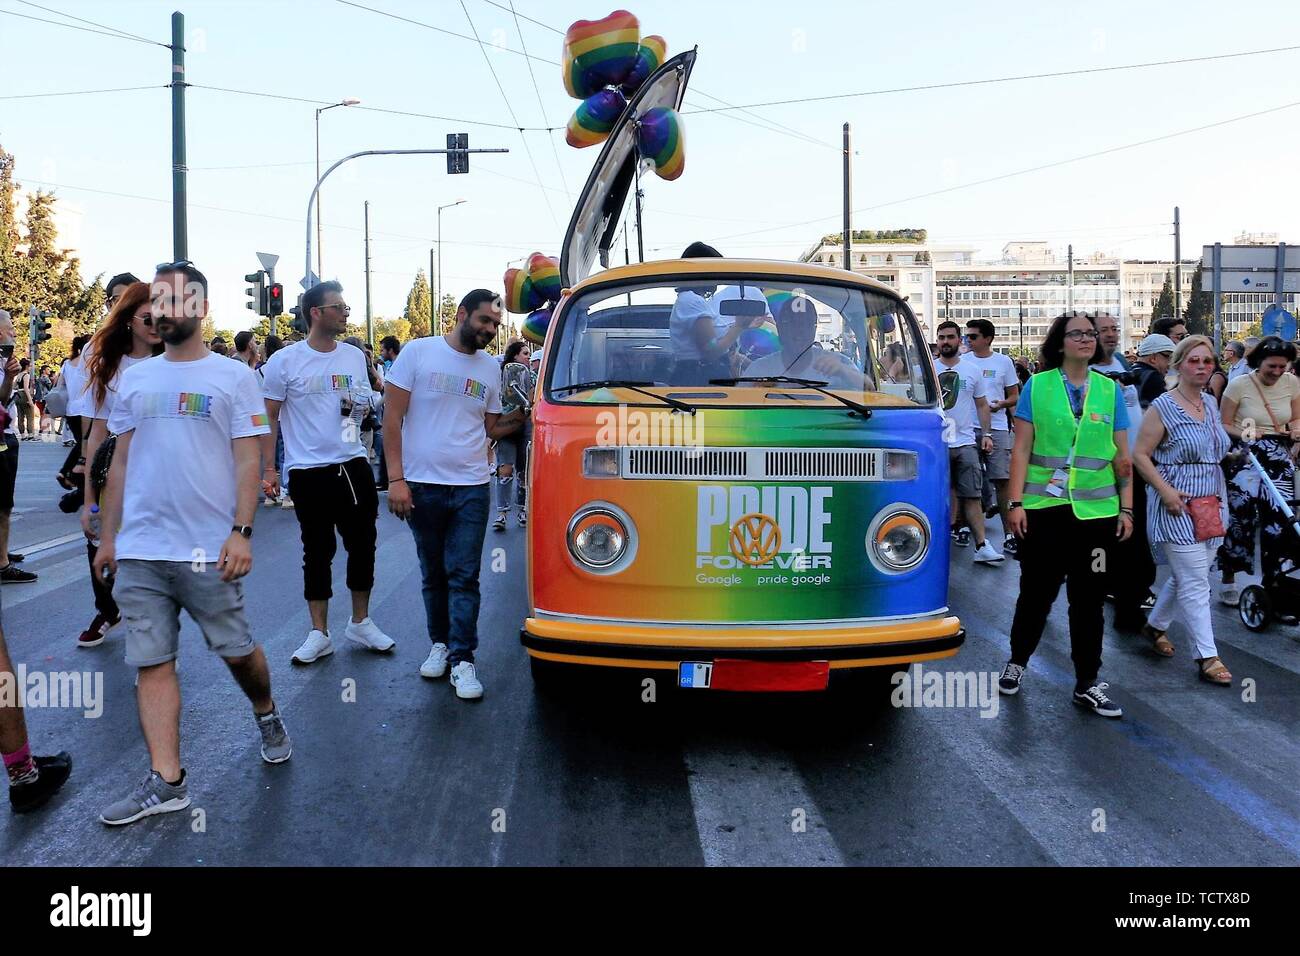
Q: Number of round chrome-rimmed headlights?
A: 2